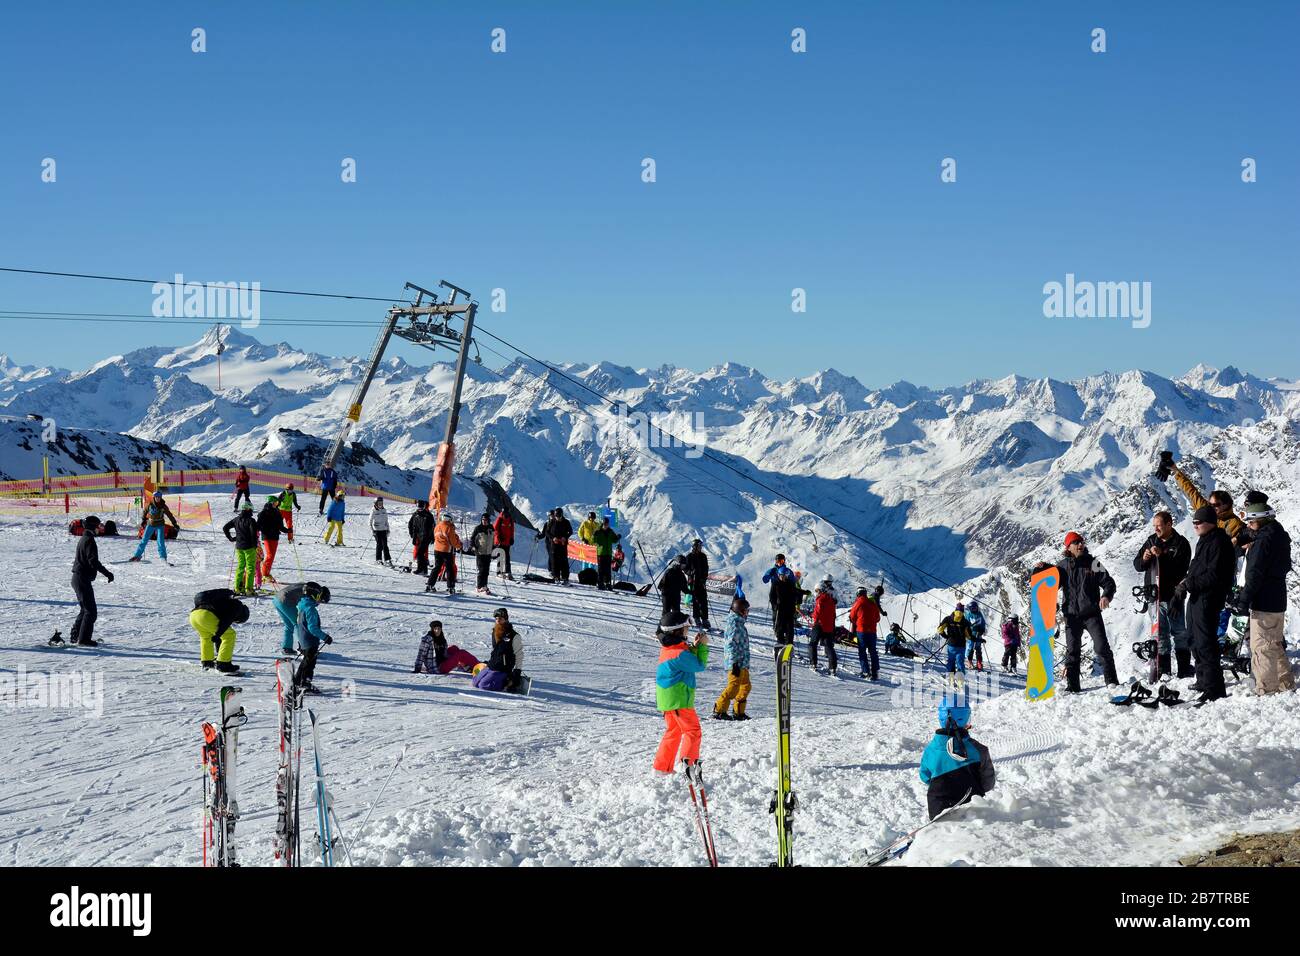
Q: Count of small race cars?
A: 0